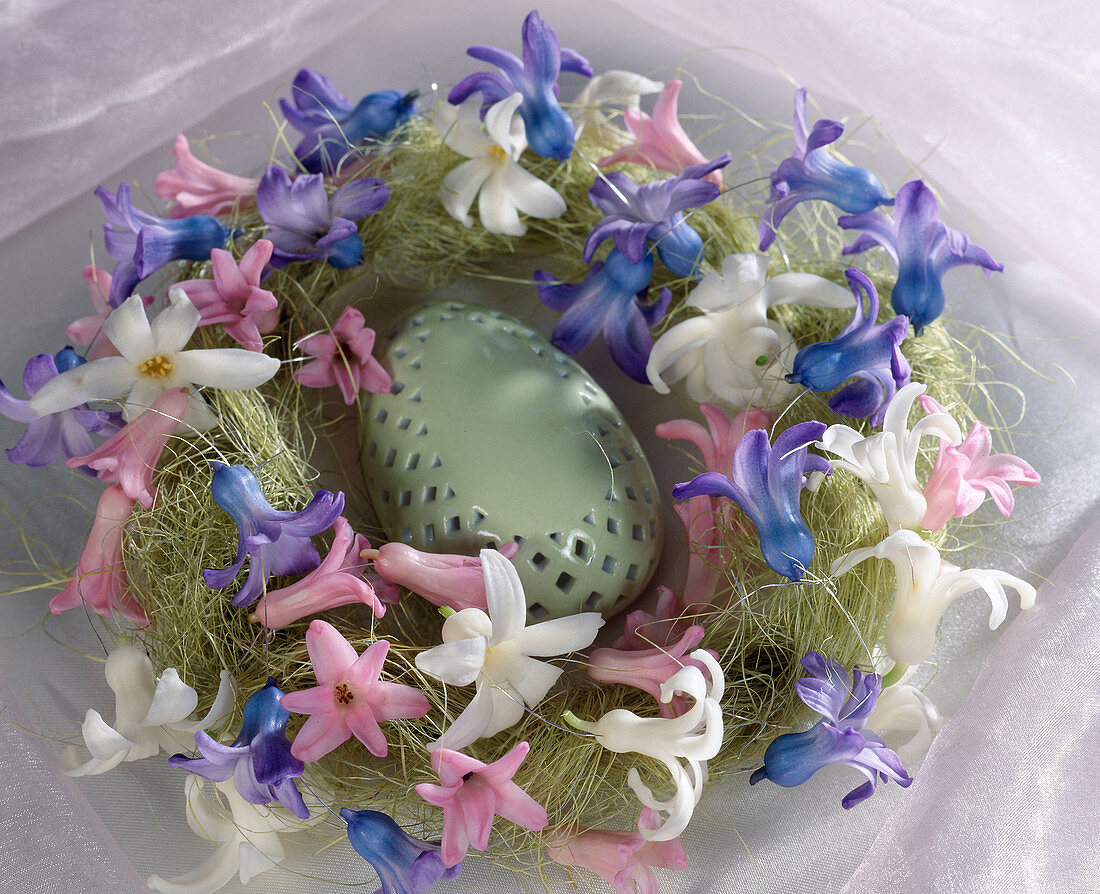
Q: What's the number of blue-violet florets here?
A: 15